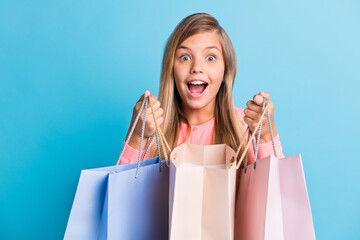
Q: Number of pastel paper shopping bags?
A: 3